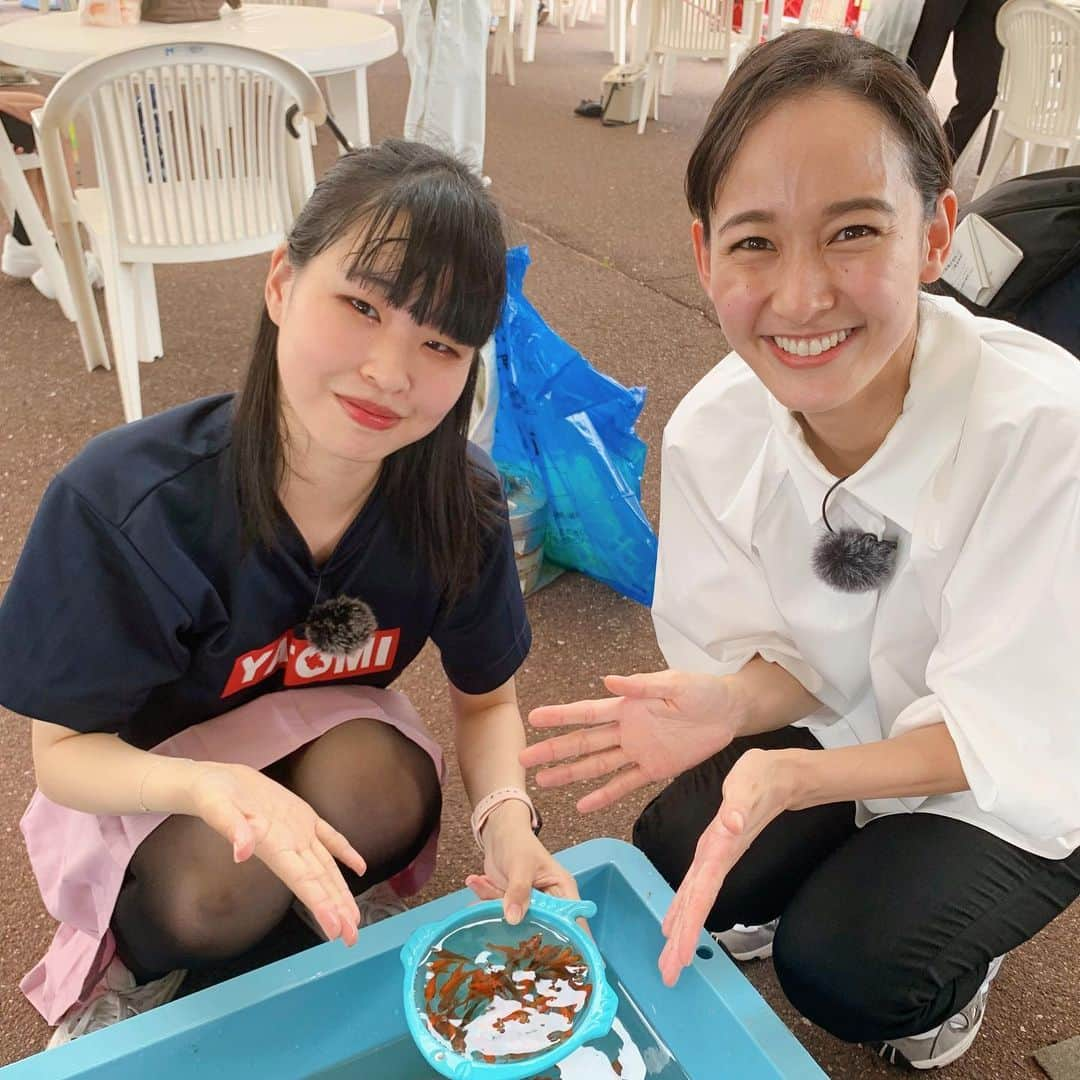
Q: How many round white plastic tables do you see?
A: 1